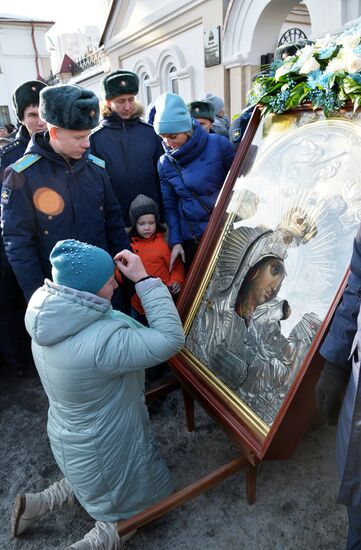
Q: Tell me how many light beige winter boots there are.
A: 2